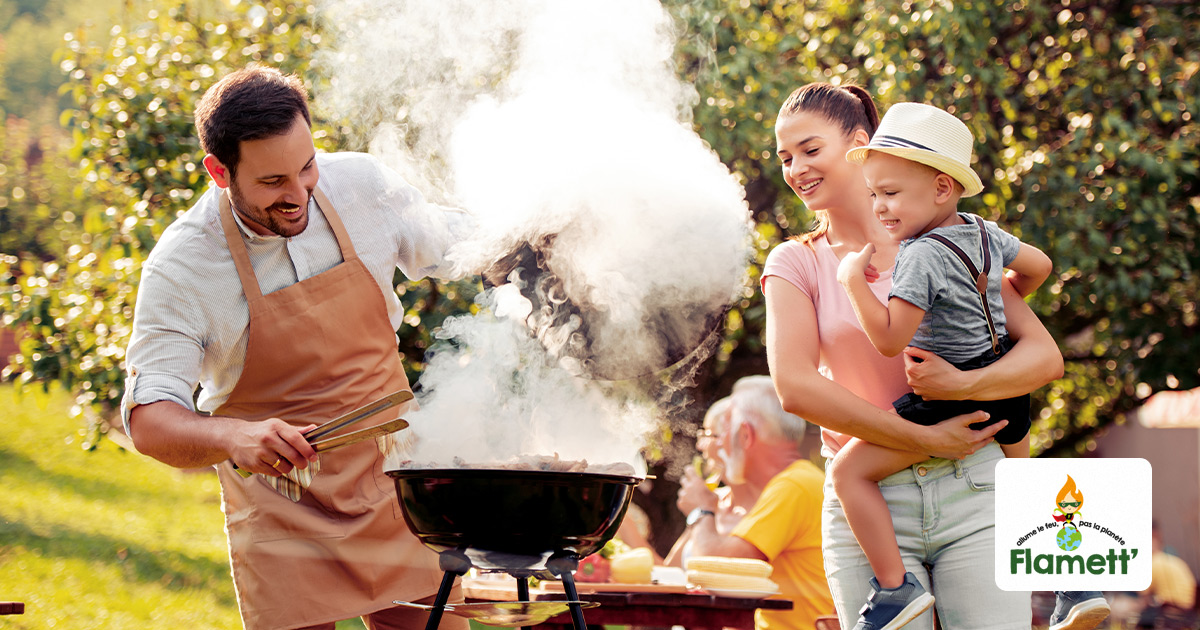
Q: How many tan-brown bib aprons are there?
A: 1